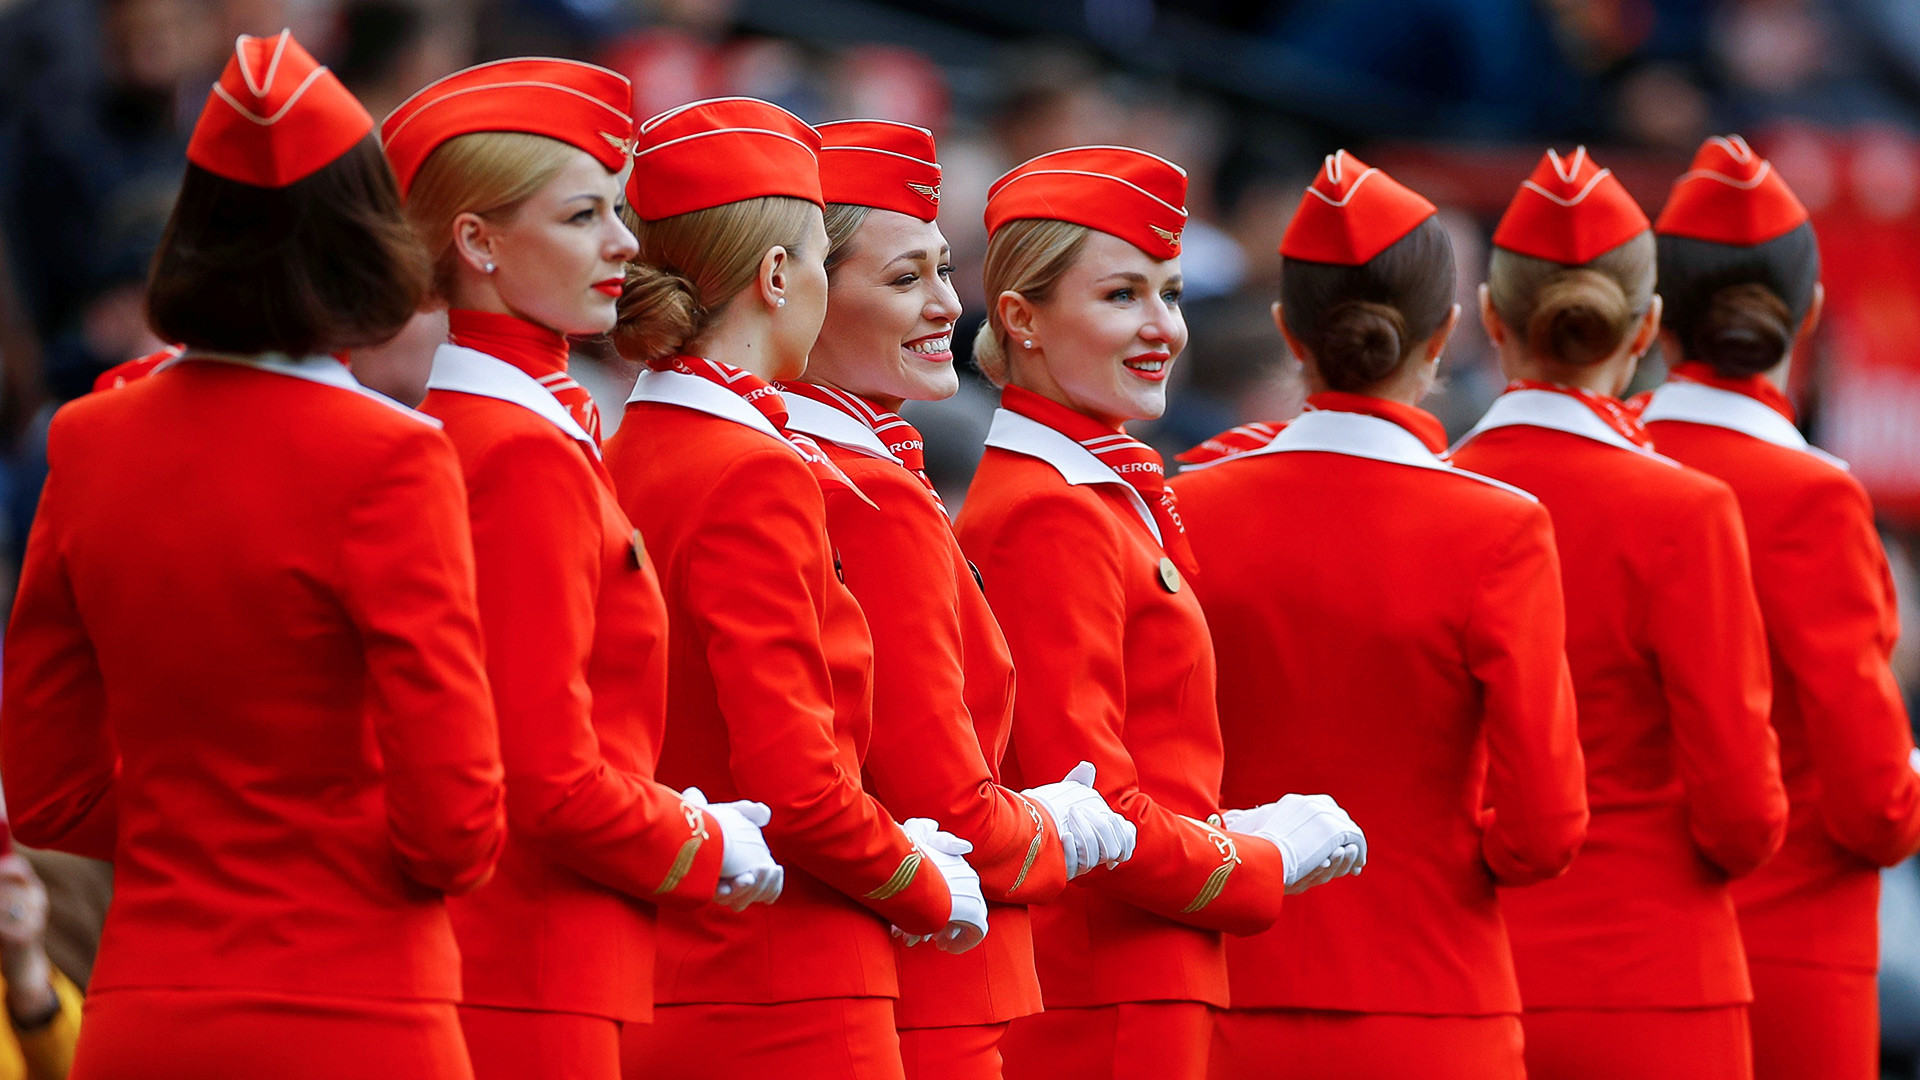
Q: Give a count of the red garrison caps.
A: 8